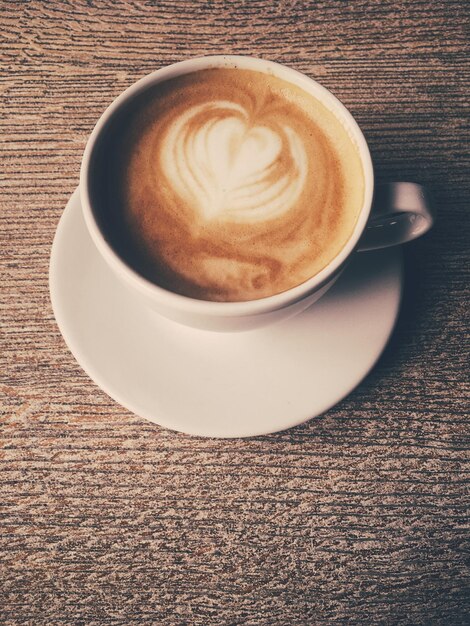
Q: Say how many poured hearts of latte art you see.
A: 1